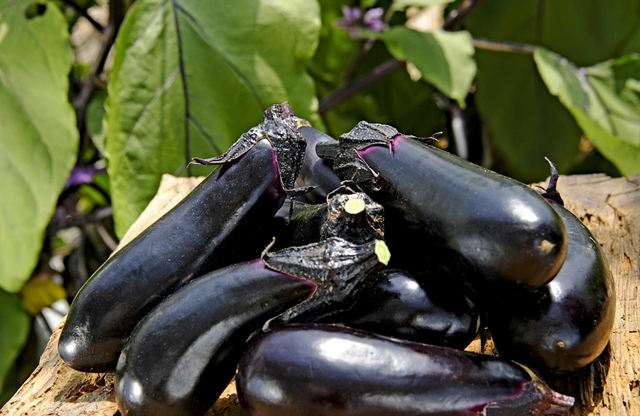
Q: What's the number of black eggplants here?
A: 8